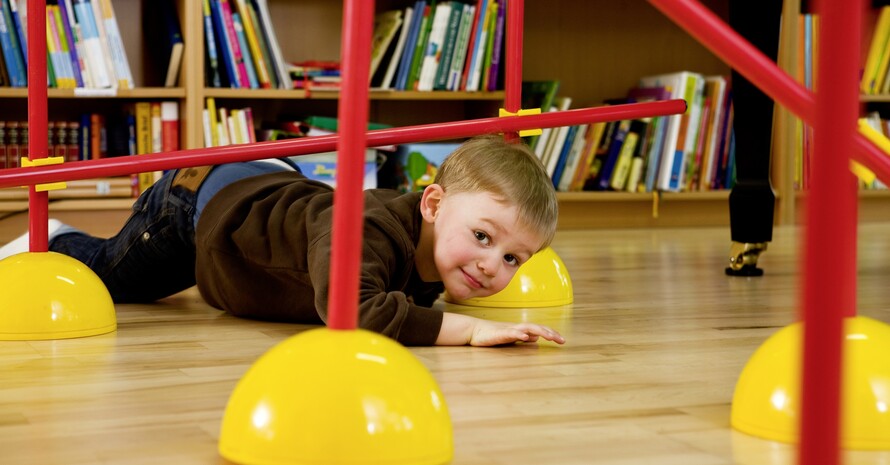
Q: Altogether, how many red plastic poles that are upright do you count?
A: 5